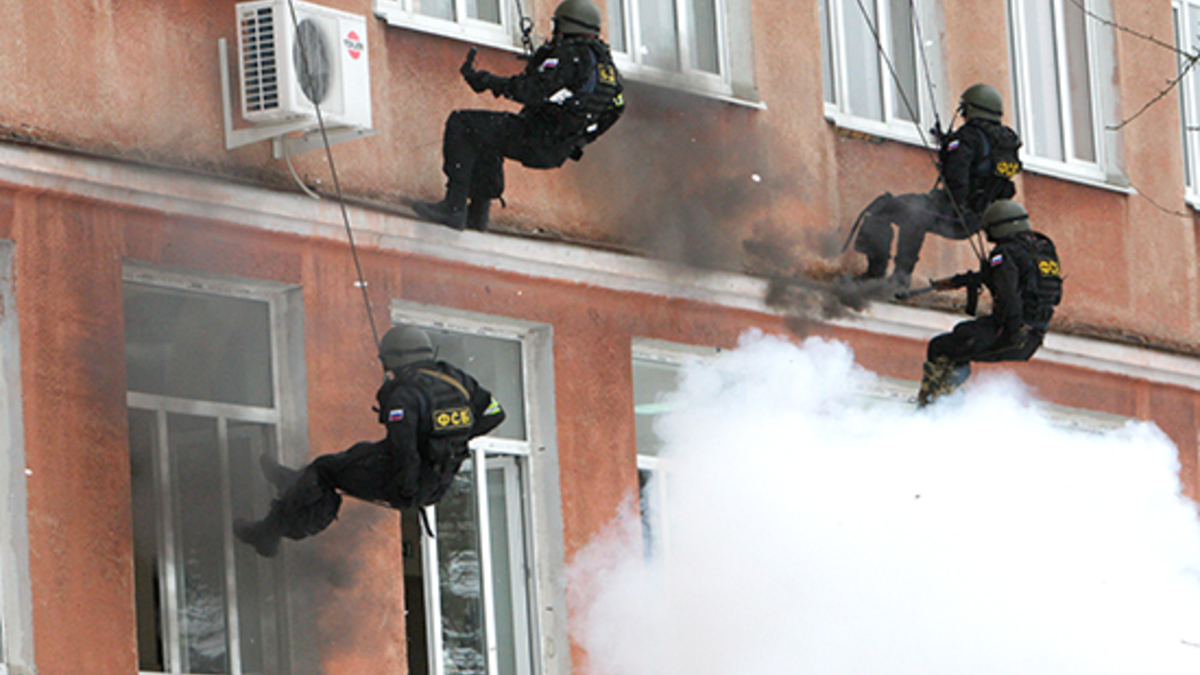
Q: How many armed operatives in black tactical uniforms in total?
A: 4